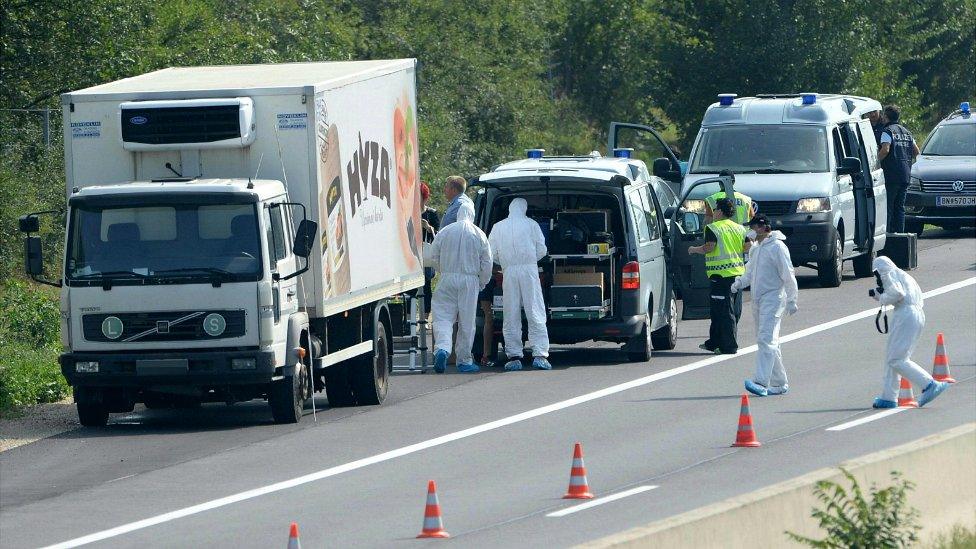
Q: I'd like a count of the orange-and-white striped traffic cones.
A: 6